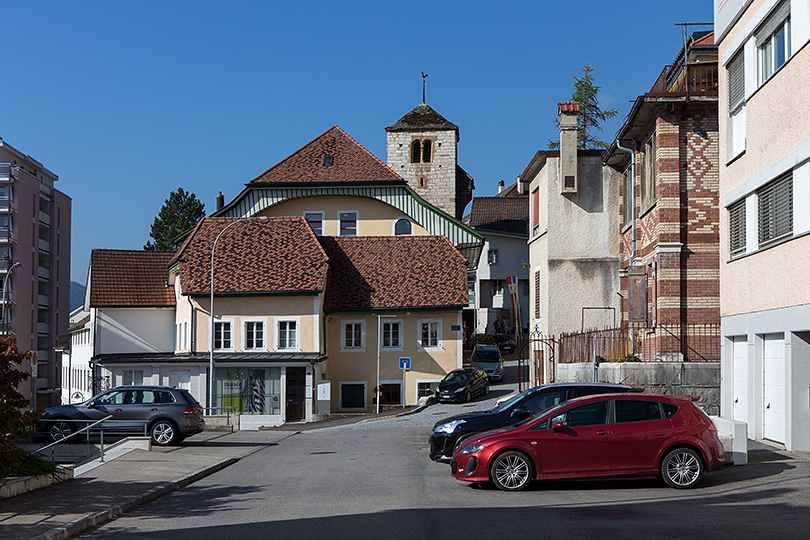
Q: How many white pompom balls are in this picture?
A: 0